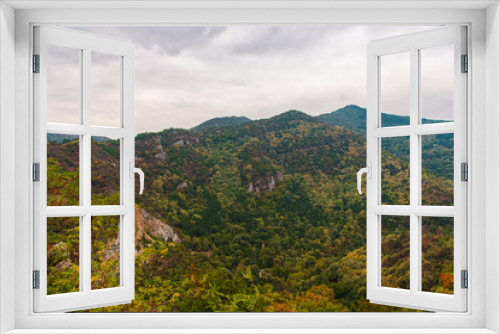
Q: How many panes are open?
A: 2